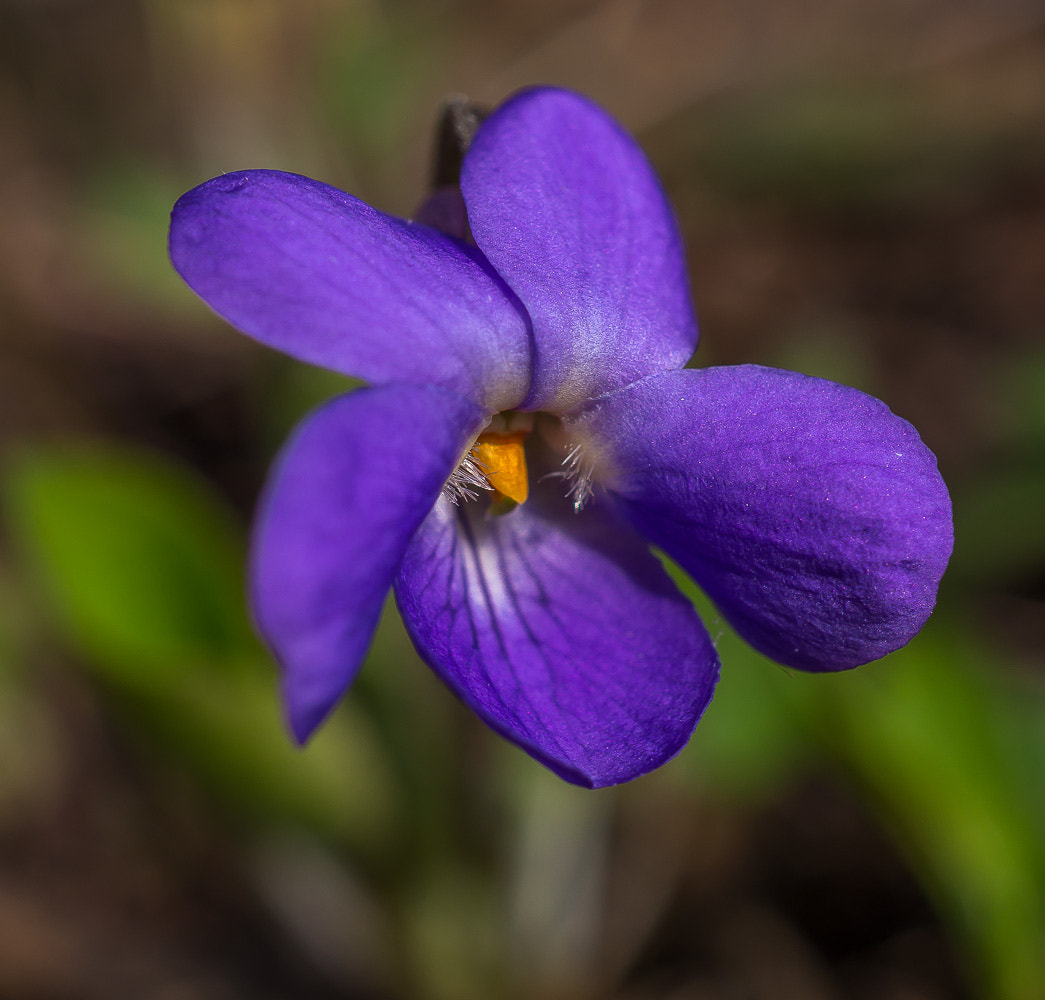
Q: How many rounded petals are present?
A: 5